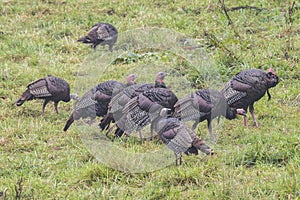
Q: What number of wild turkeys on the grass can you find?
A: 8